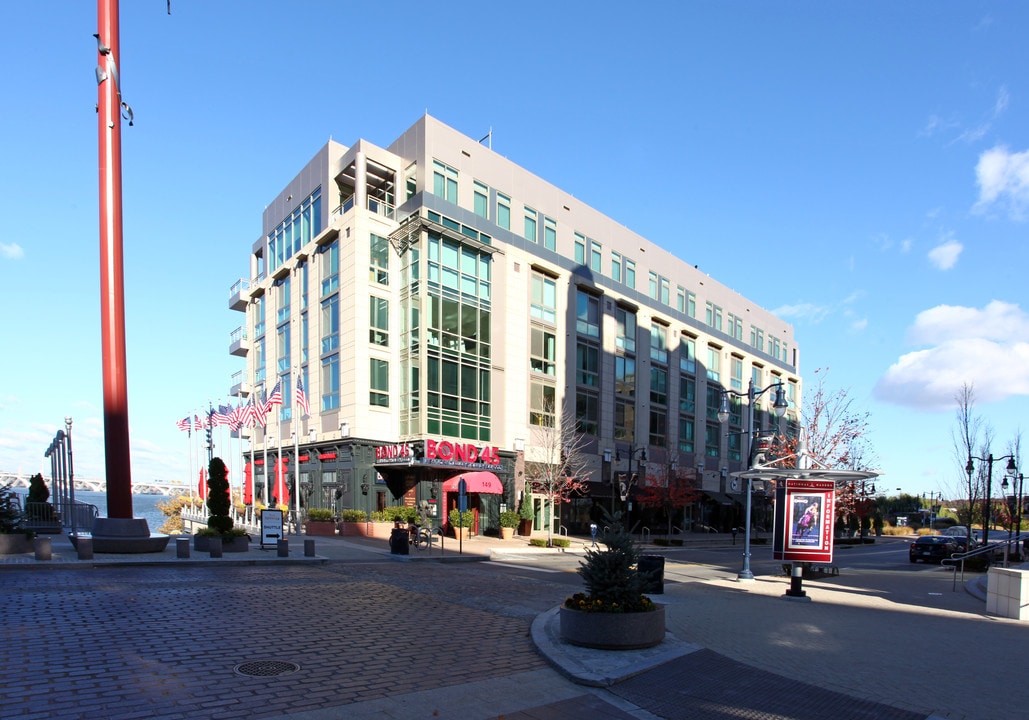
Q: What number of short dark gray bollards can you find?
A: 6